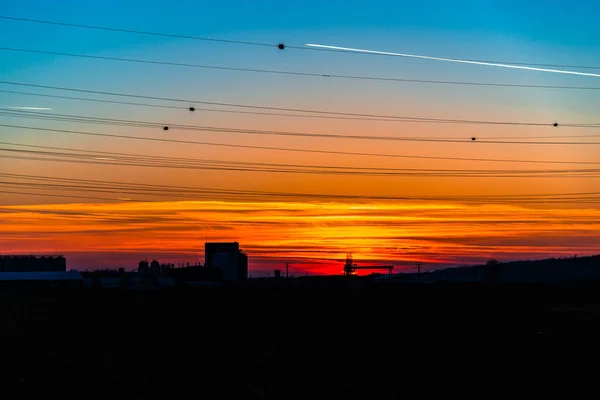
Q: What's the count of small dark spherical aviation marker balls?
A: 5